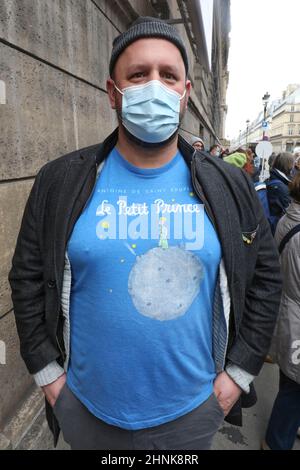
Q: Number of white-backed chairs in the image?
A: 0